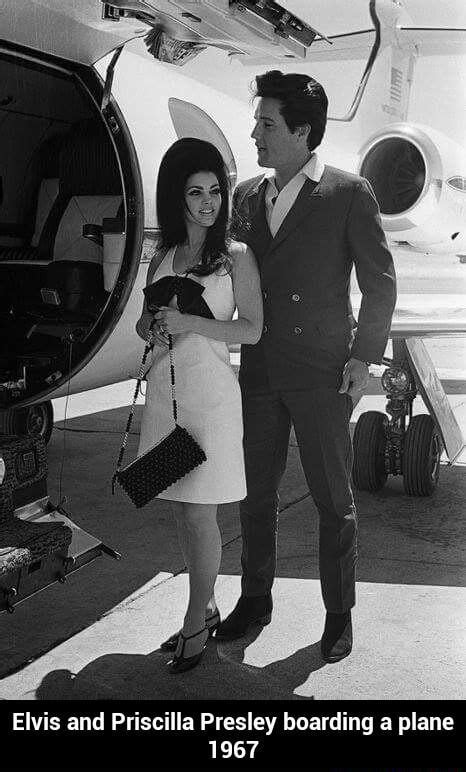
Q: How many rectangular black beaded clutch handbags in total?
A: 1